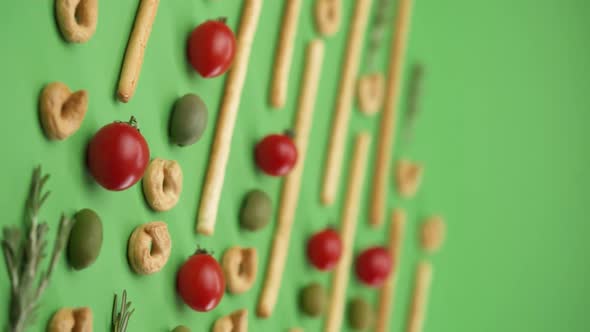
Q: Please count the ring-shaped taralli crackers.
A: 11